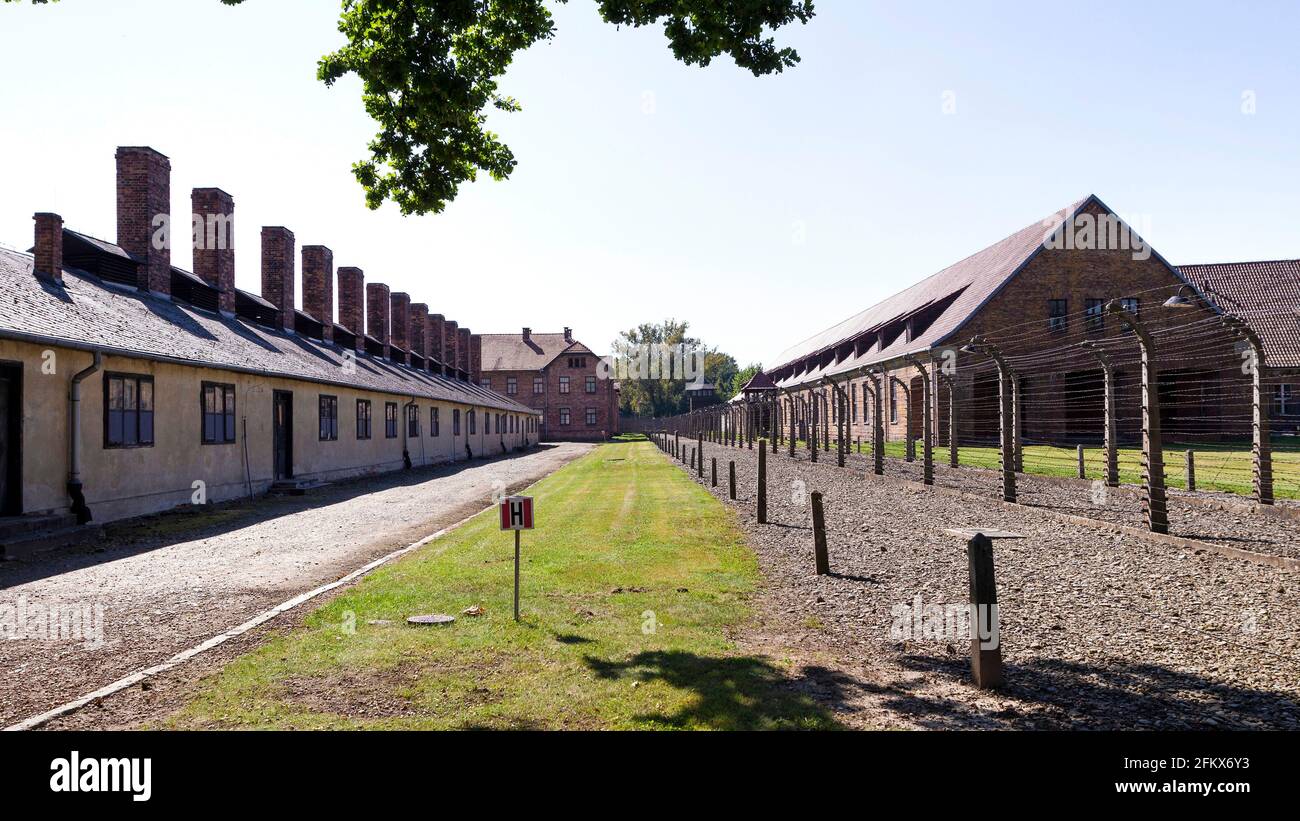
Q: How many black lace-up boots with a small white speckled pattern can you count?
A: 0